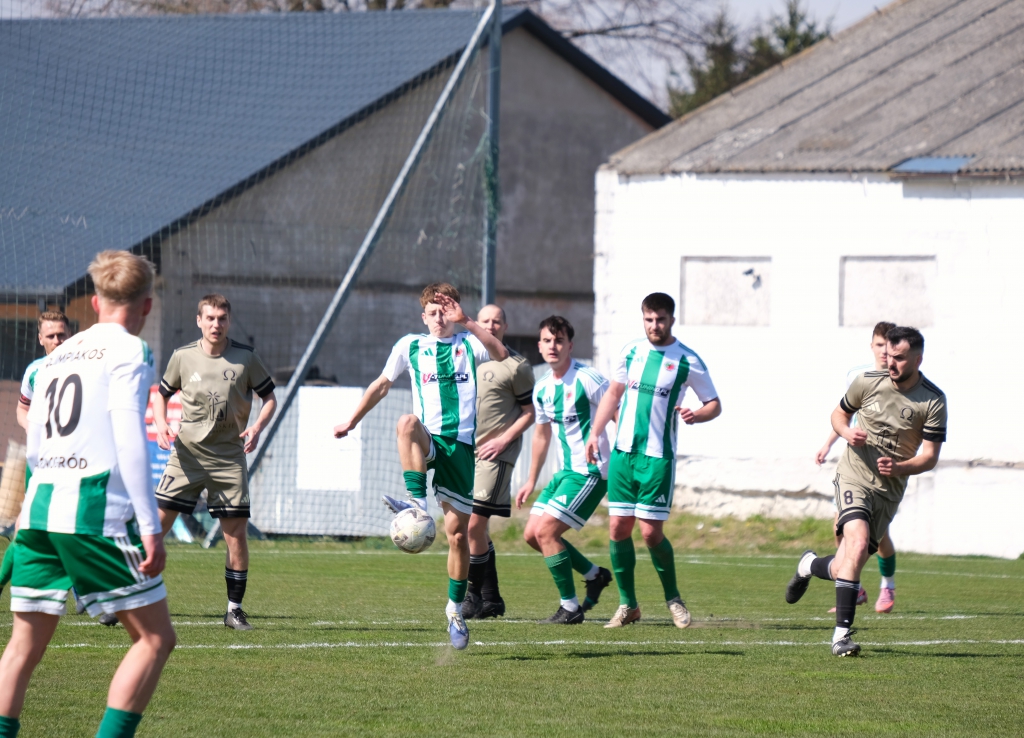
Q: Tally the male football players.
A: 9